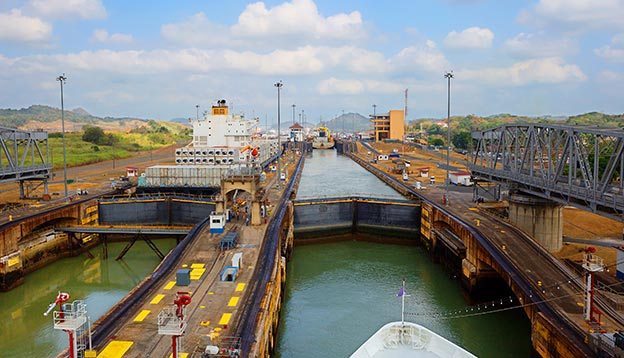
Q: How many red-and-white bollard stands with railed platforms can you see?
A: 3